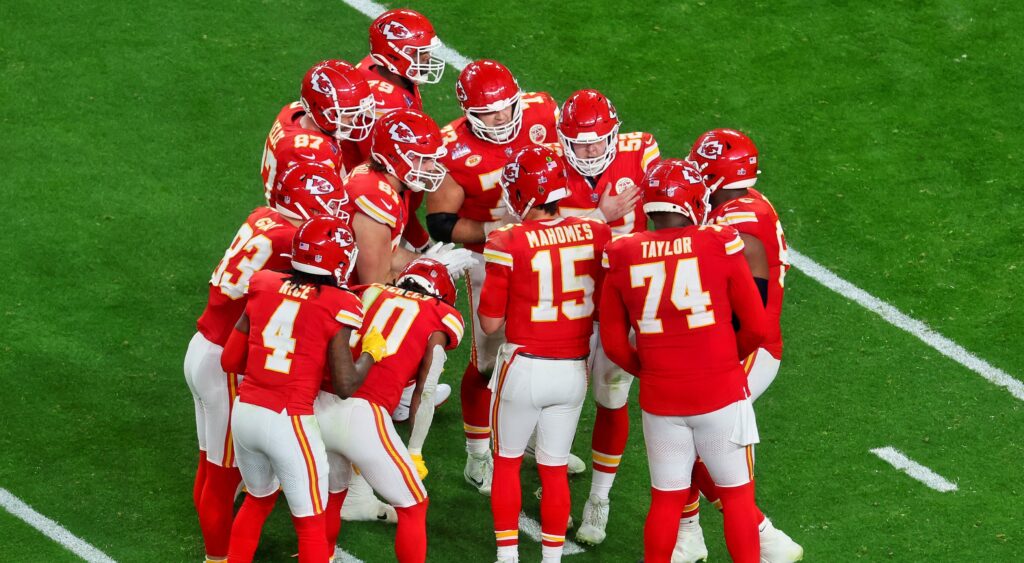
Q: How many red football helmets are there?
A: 11